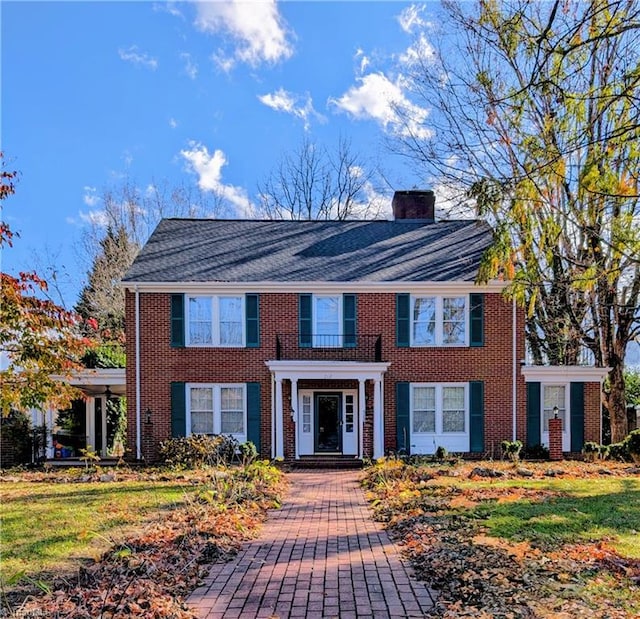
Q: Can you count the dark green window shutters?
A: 12